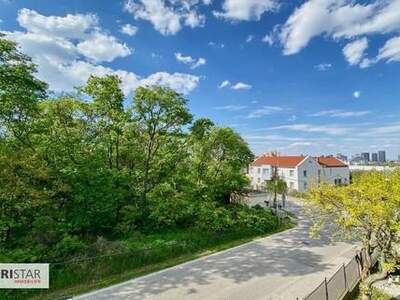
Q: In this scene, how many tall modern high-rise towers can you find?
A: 3